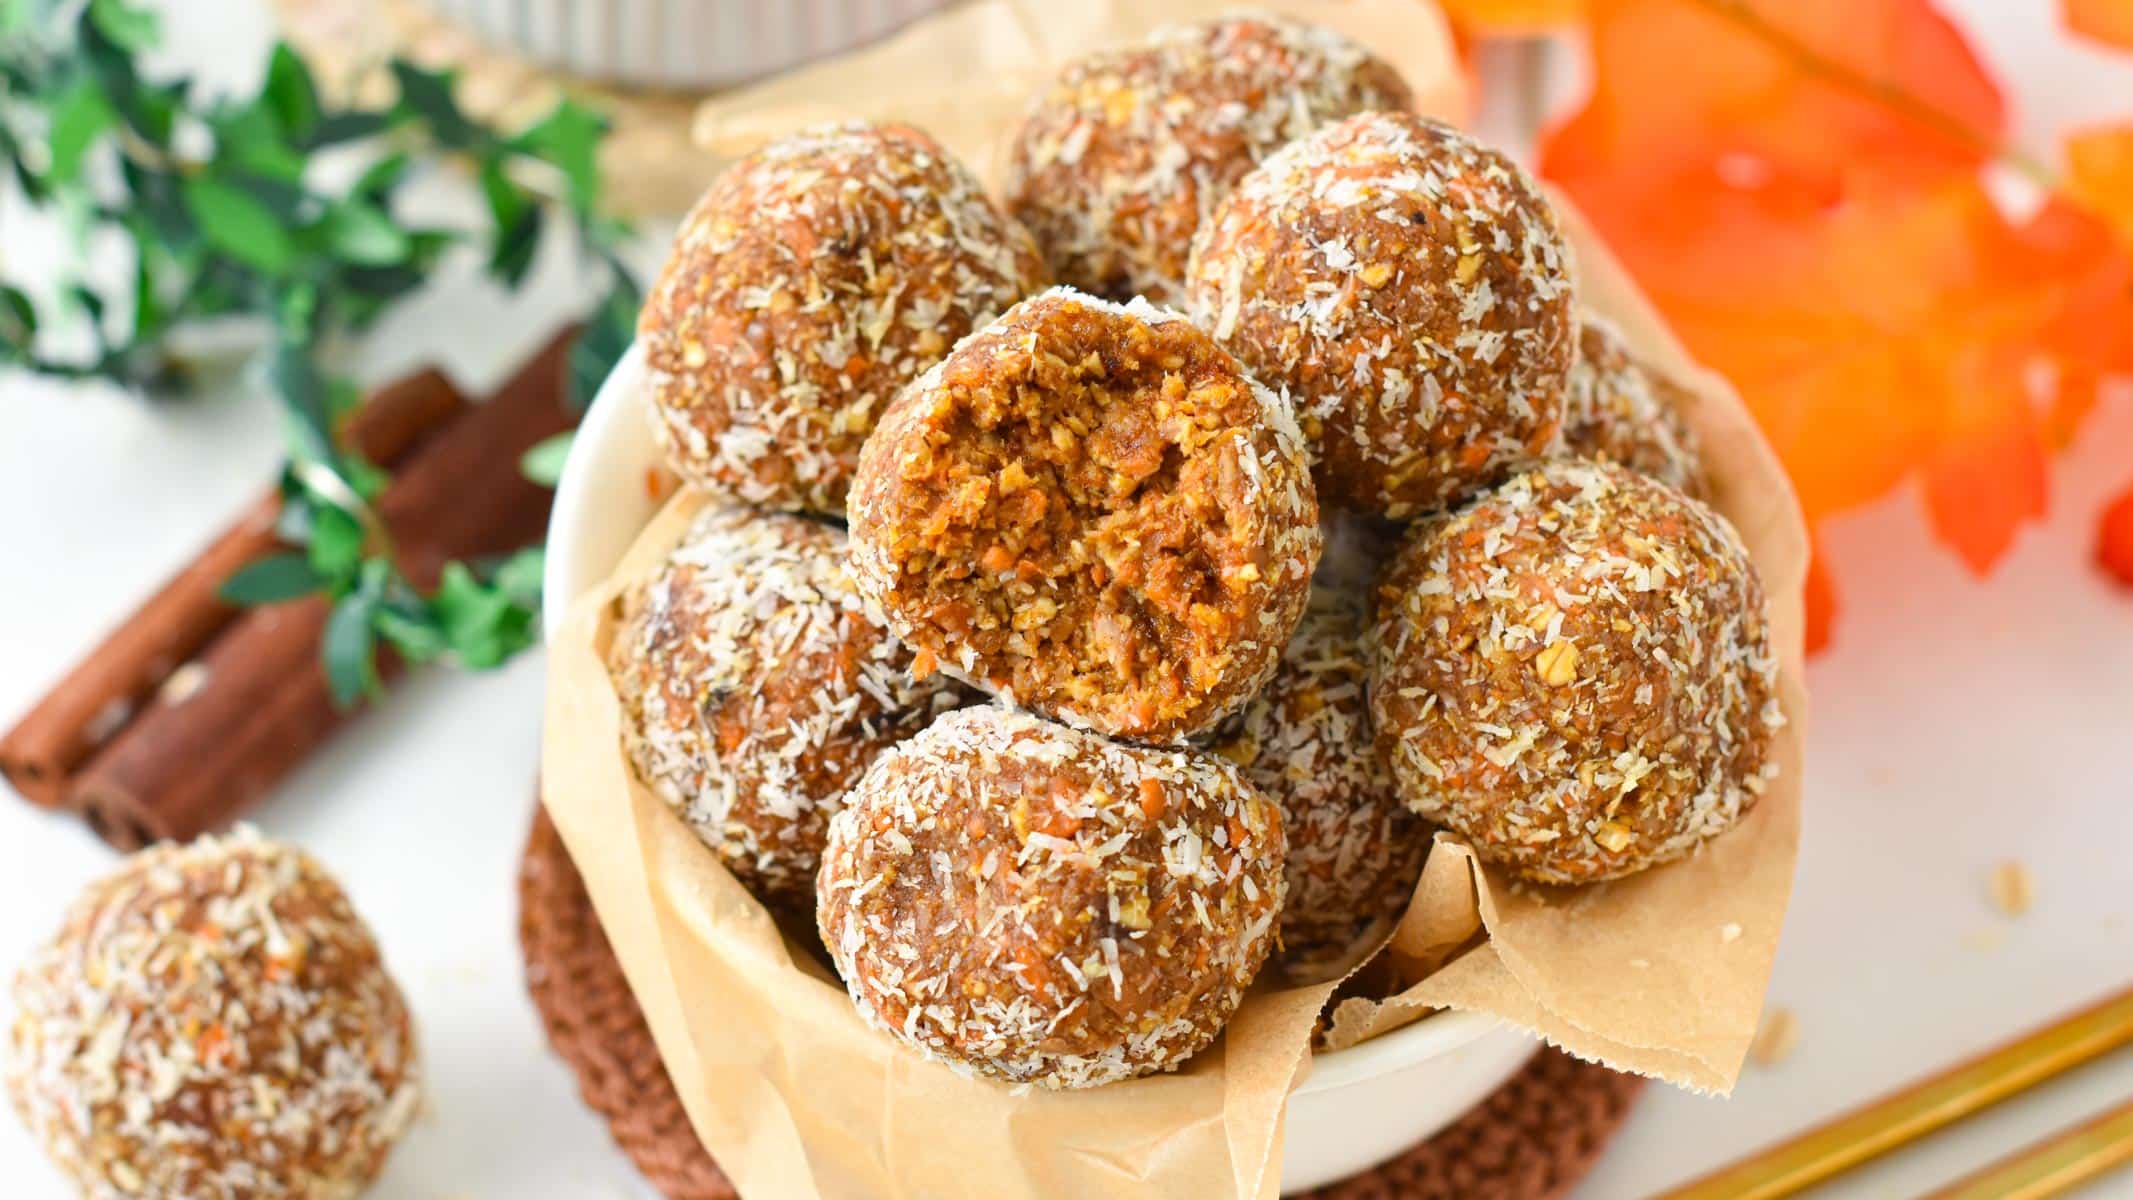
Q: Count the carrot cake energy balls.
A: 10